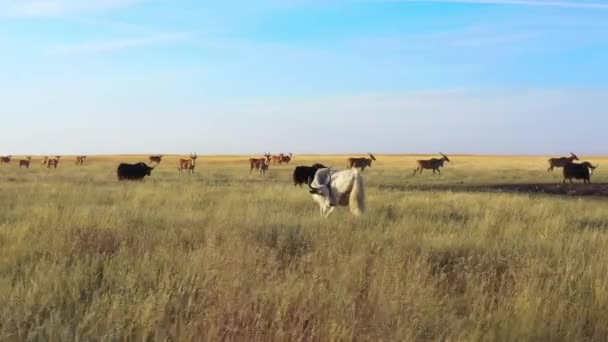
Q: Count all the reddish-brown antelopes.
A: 13